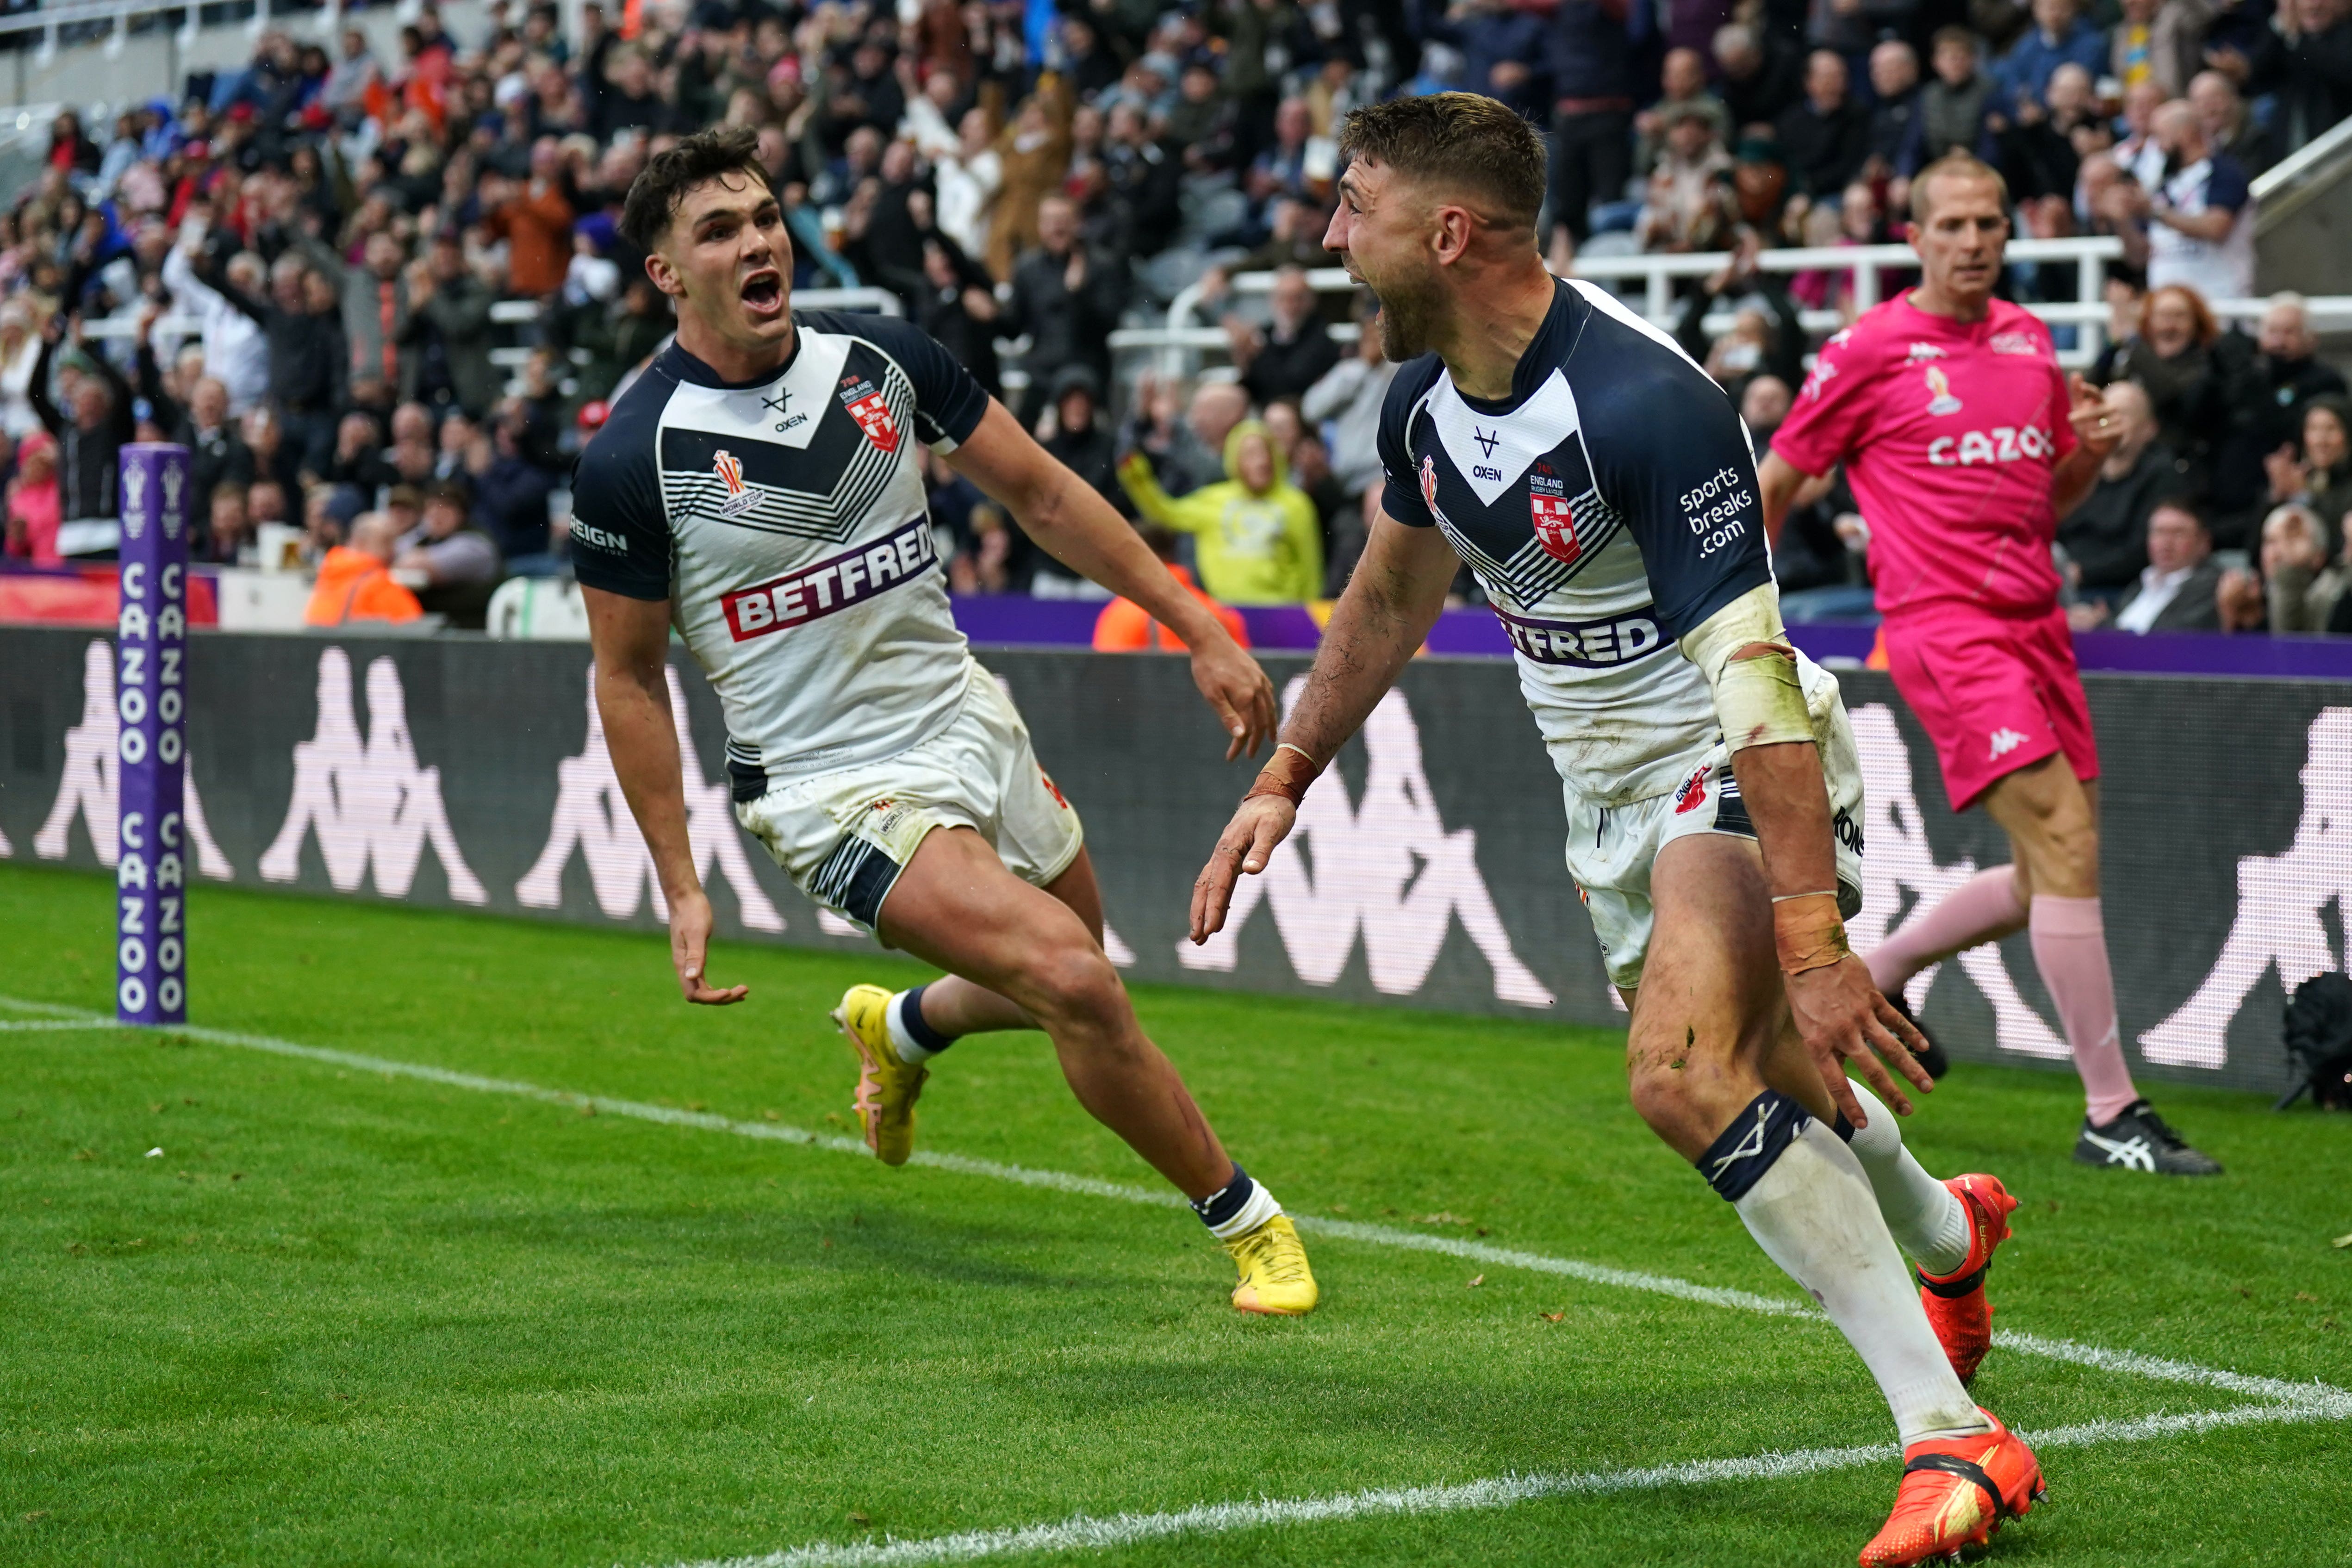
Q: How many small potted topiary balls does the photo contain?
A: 0